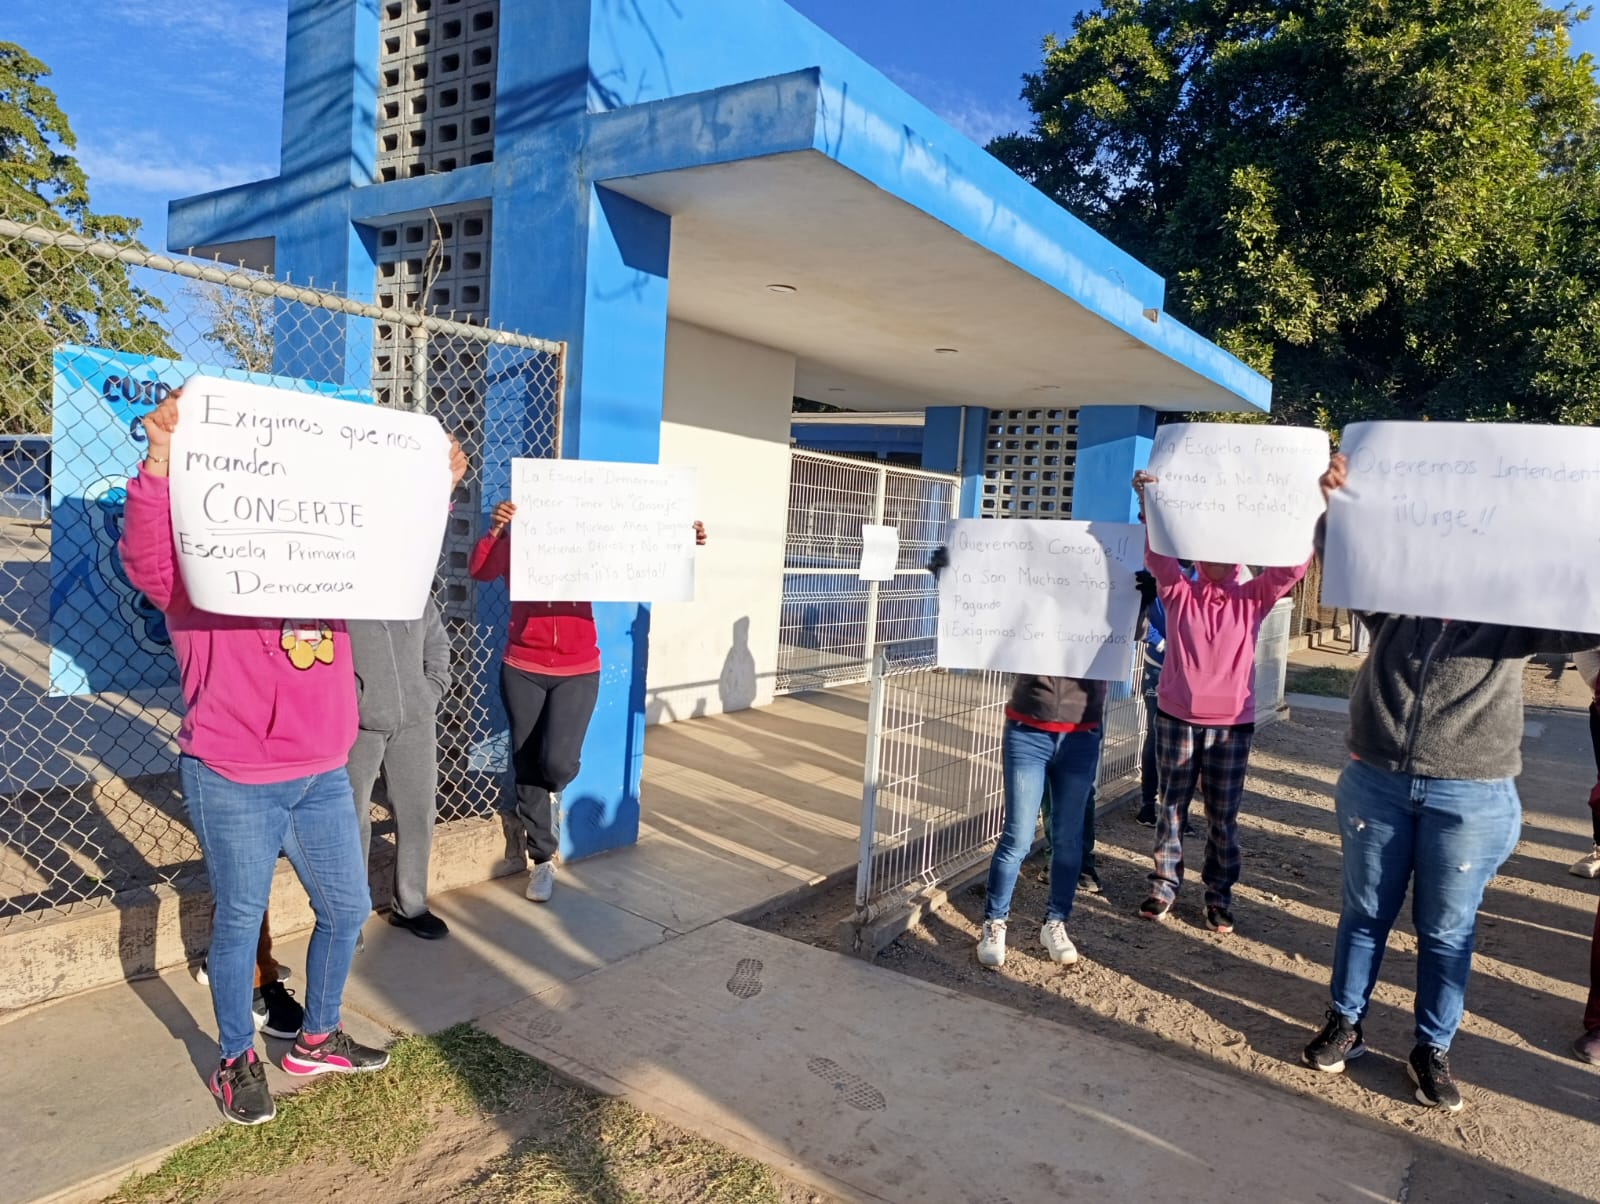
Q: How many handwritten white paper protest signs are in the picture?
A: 5